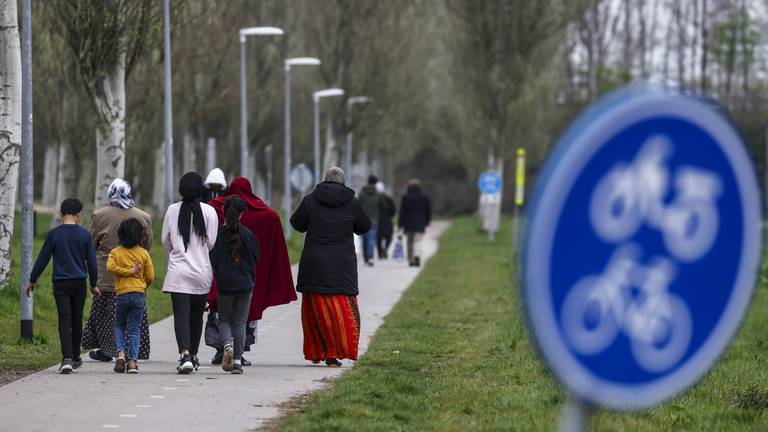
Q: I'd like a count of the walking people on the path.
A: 11